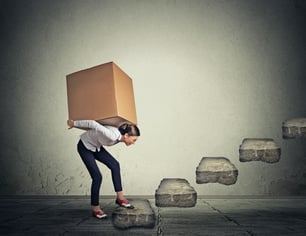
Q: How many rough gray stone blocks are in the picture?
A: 5